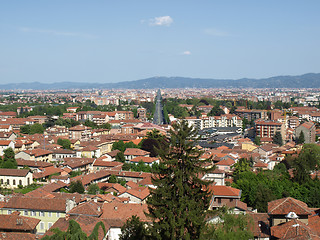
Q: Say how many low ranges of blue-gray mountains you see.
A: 1